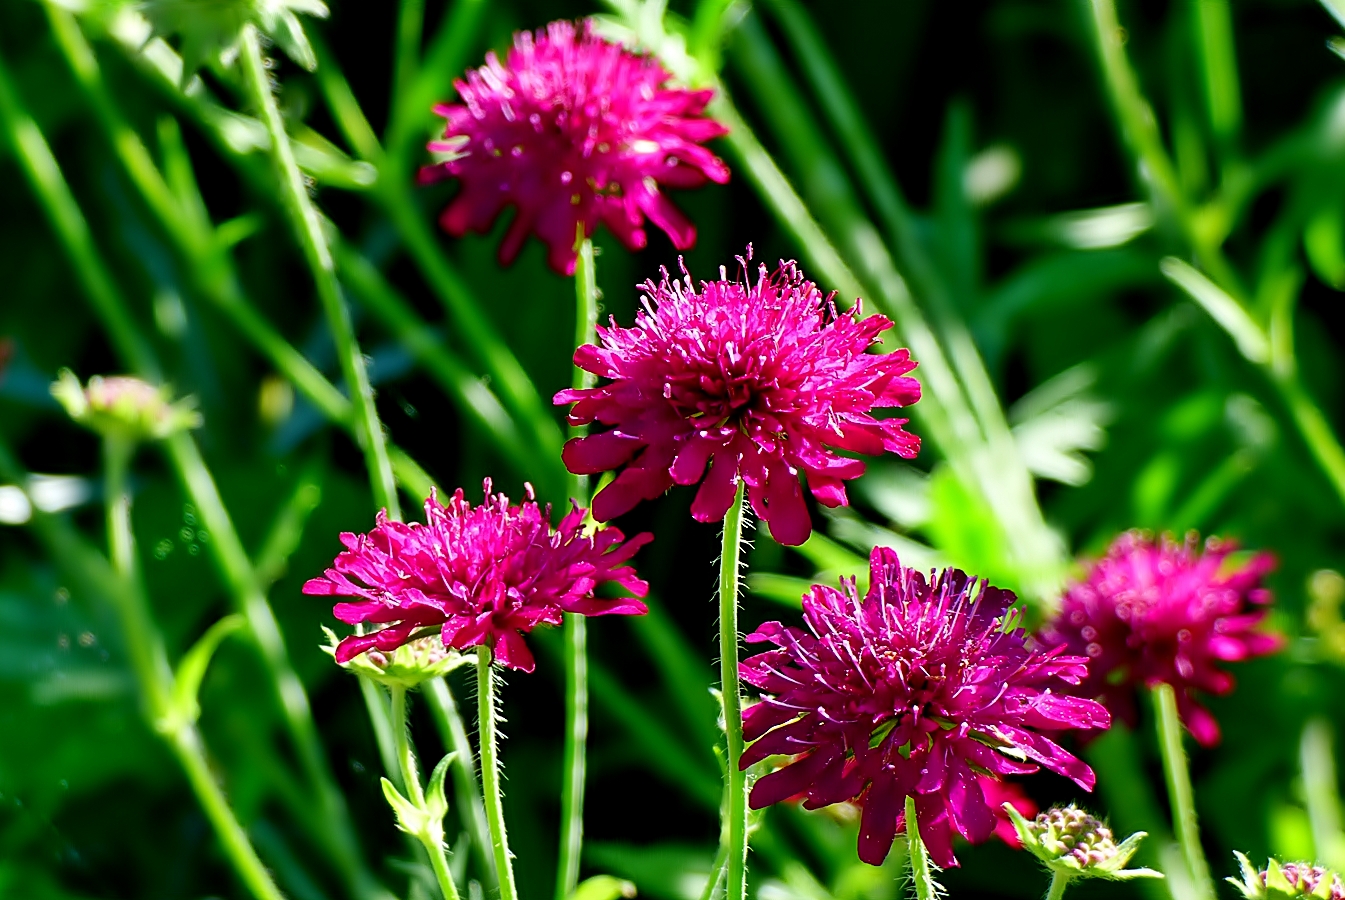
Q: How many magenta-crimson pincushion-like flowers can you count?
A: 5